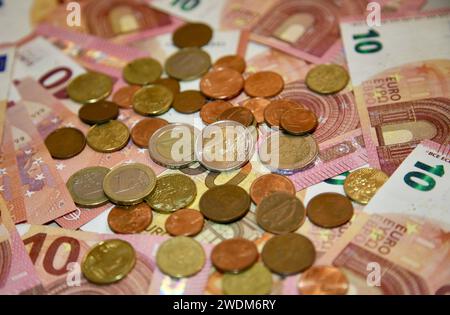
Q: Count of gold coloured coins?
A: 10